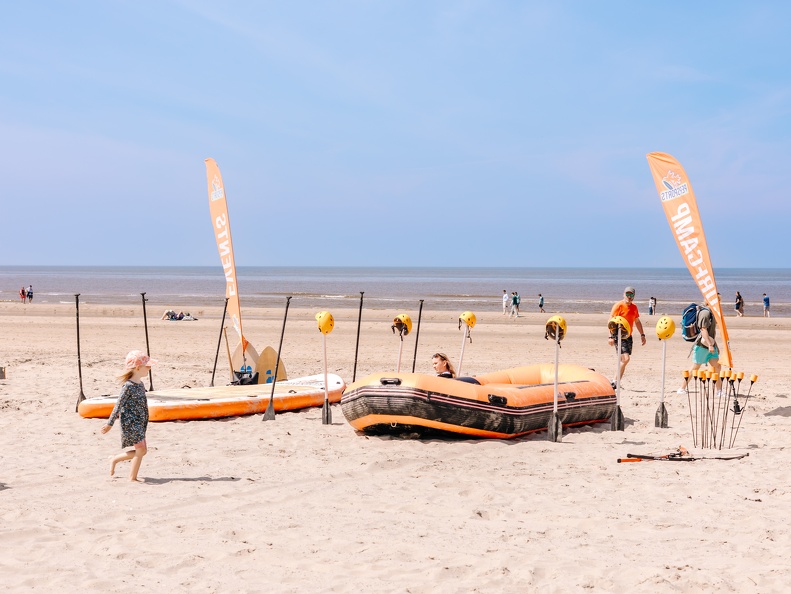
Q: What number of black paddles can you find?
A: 6